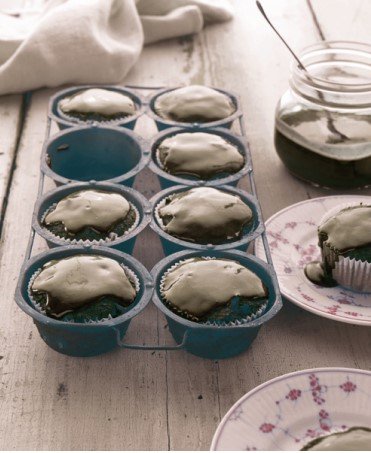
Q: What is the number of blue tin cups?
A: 8